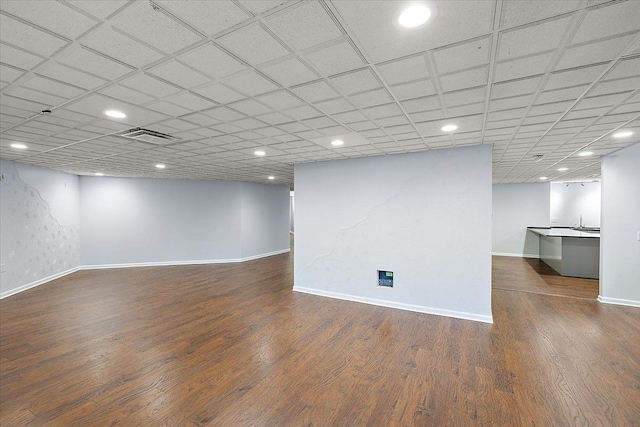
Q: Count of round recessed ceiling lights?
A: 13